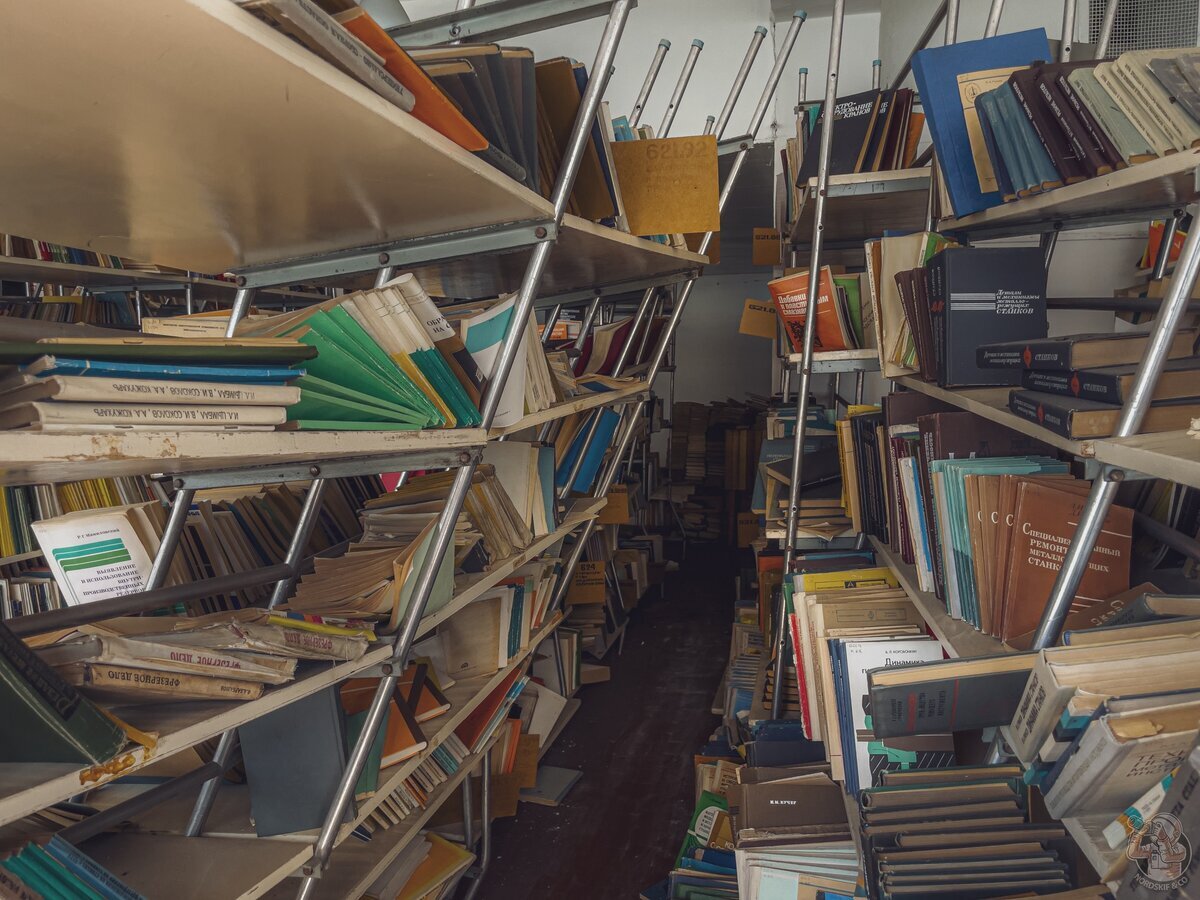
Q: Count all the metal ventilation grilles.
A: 1